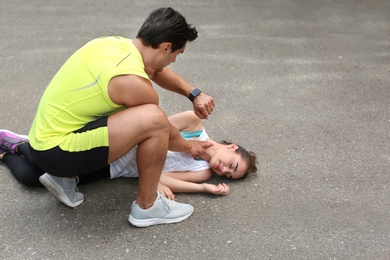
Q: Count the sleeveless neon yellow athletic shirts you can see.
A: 1